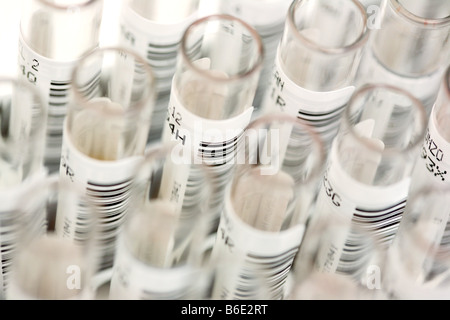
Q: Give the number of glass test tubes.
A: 15